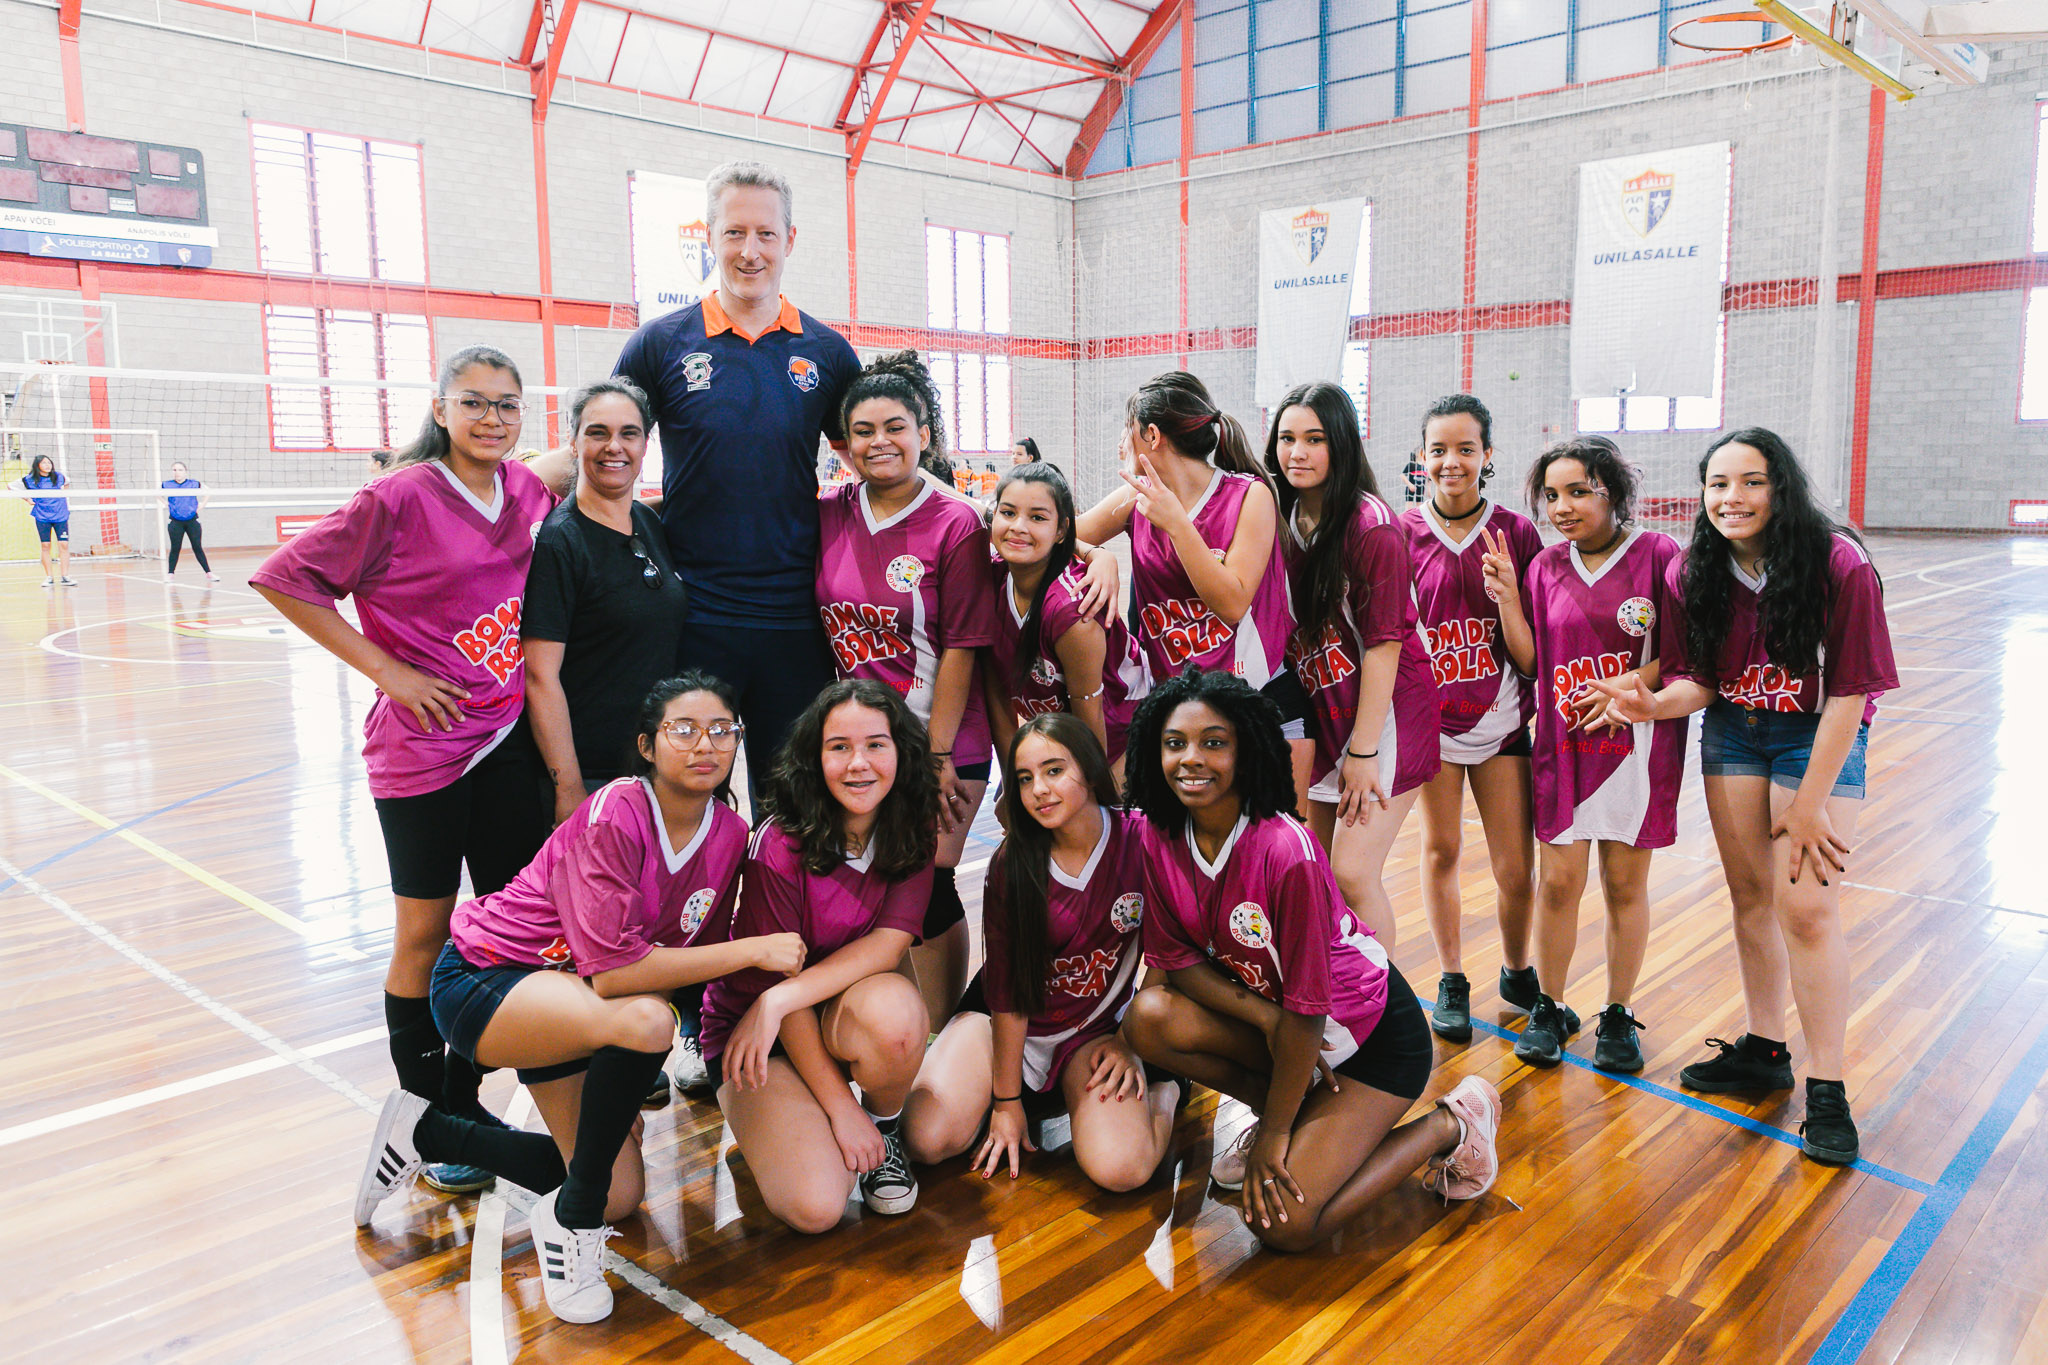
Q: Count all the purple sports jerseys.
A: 12